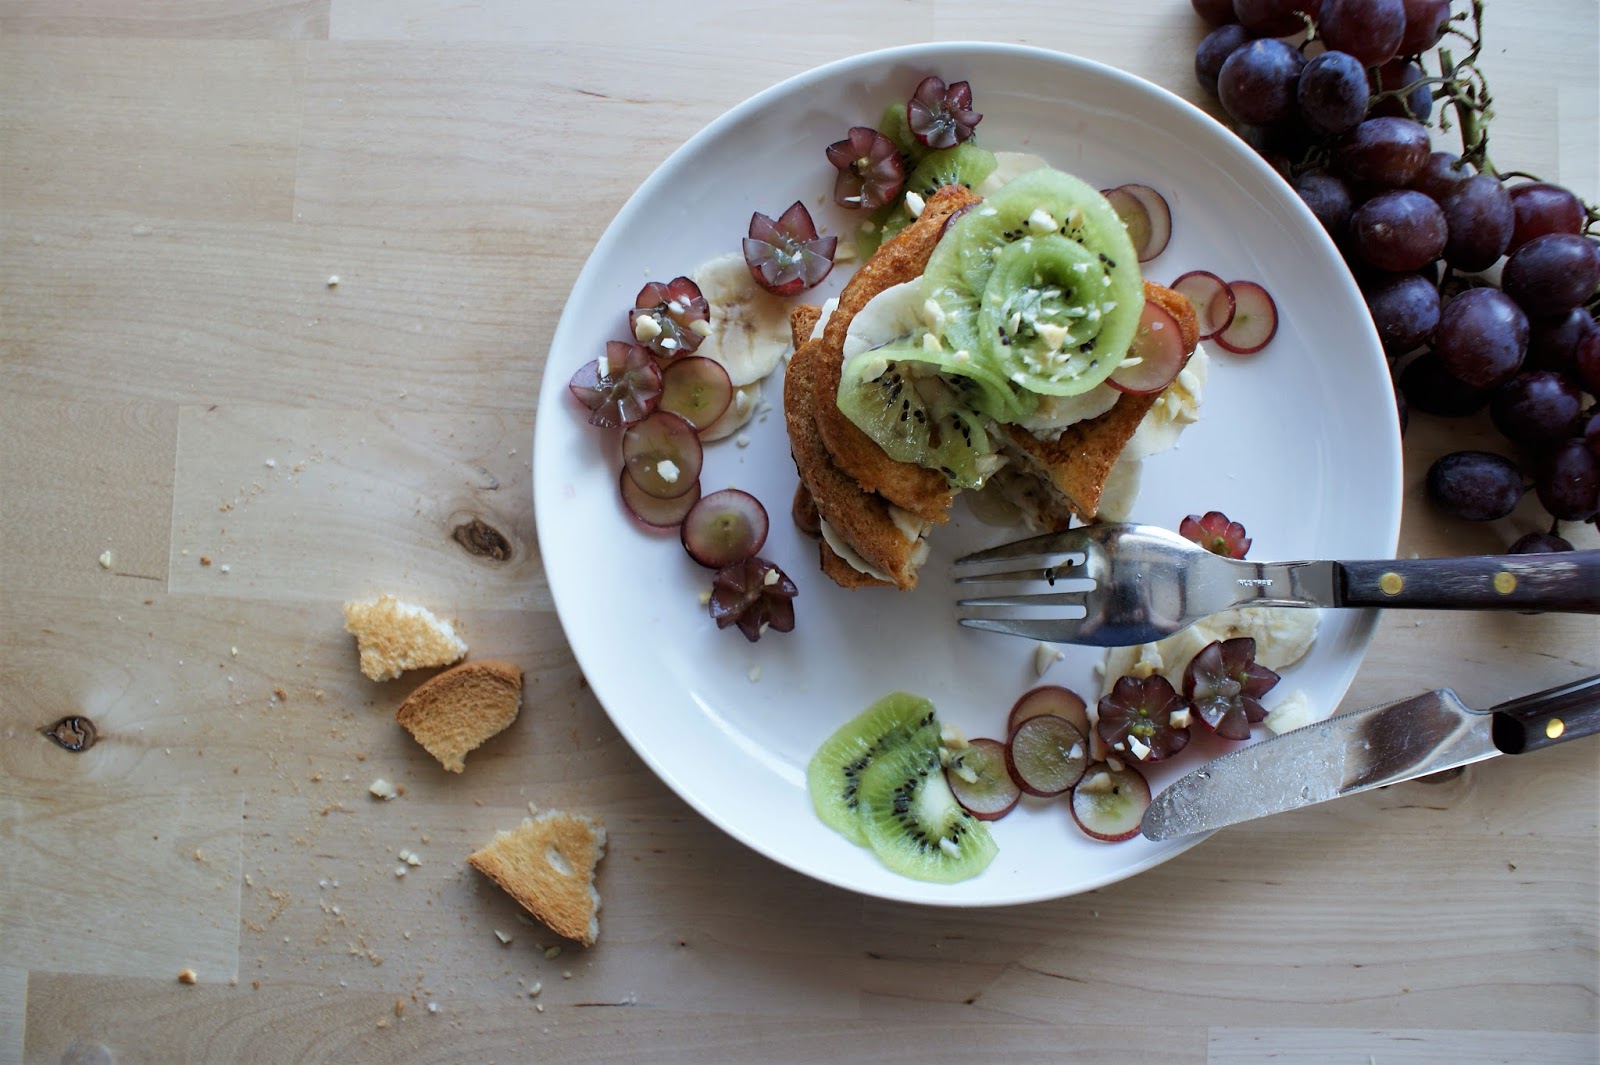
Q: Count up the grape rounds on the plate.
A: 13